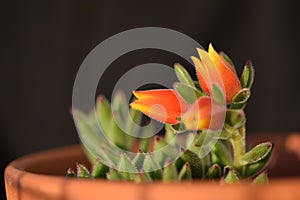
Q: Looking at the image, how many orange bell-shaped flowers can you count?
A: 3